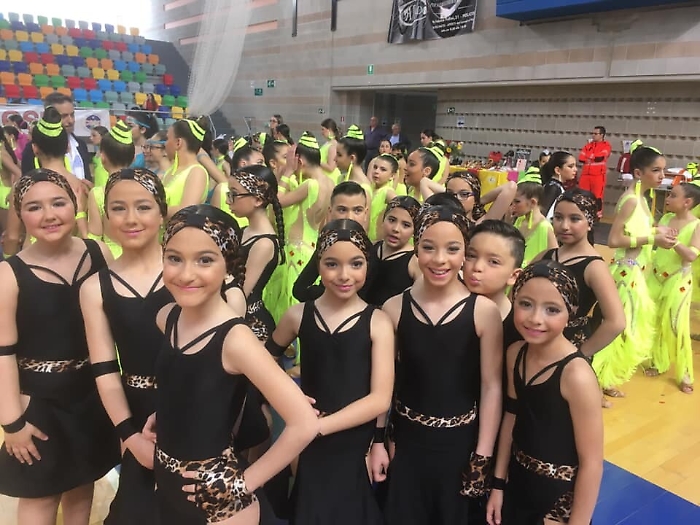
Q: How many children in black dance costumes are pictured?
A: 12